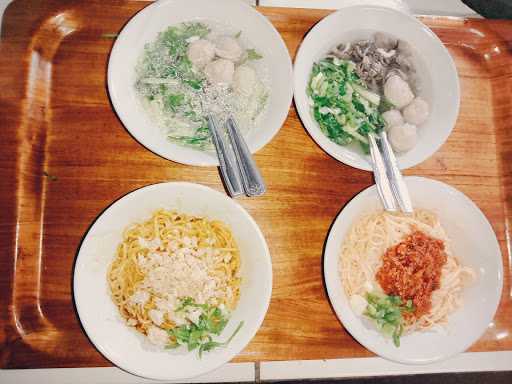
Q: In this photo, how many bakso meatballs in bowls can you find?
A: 7